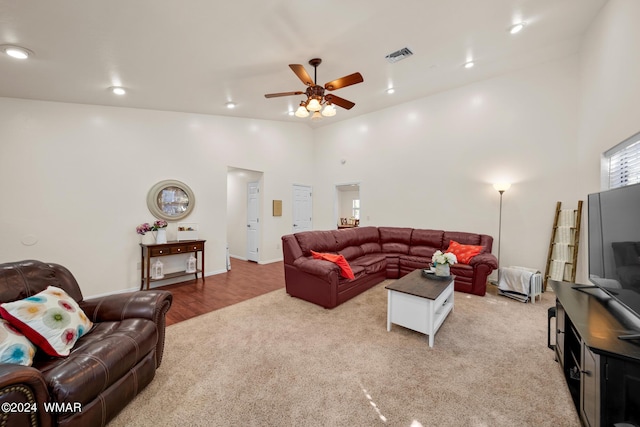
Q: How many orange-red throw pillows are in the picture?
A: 2